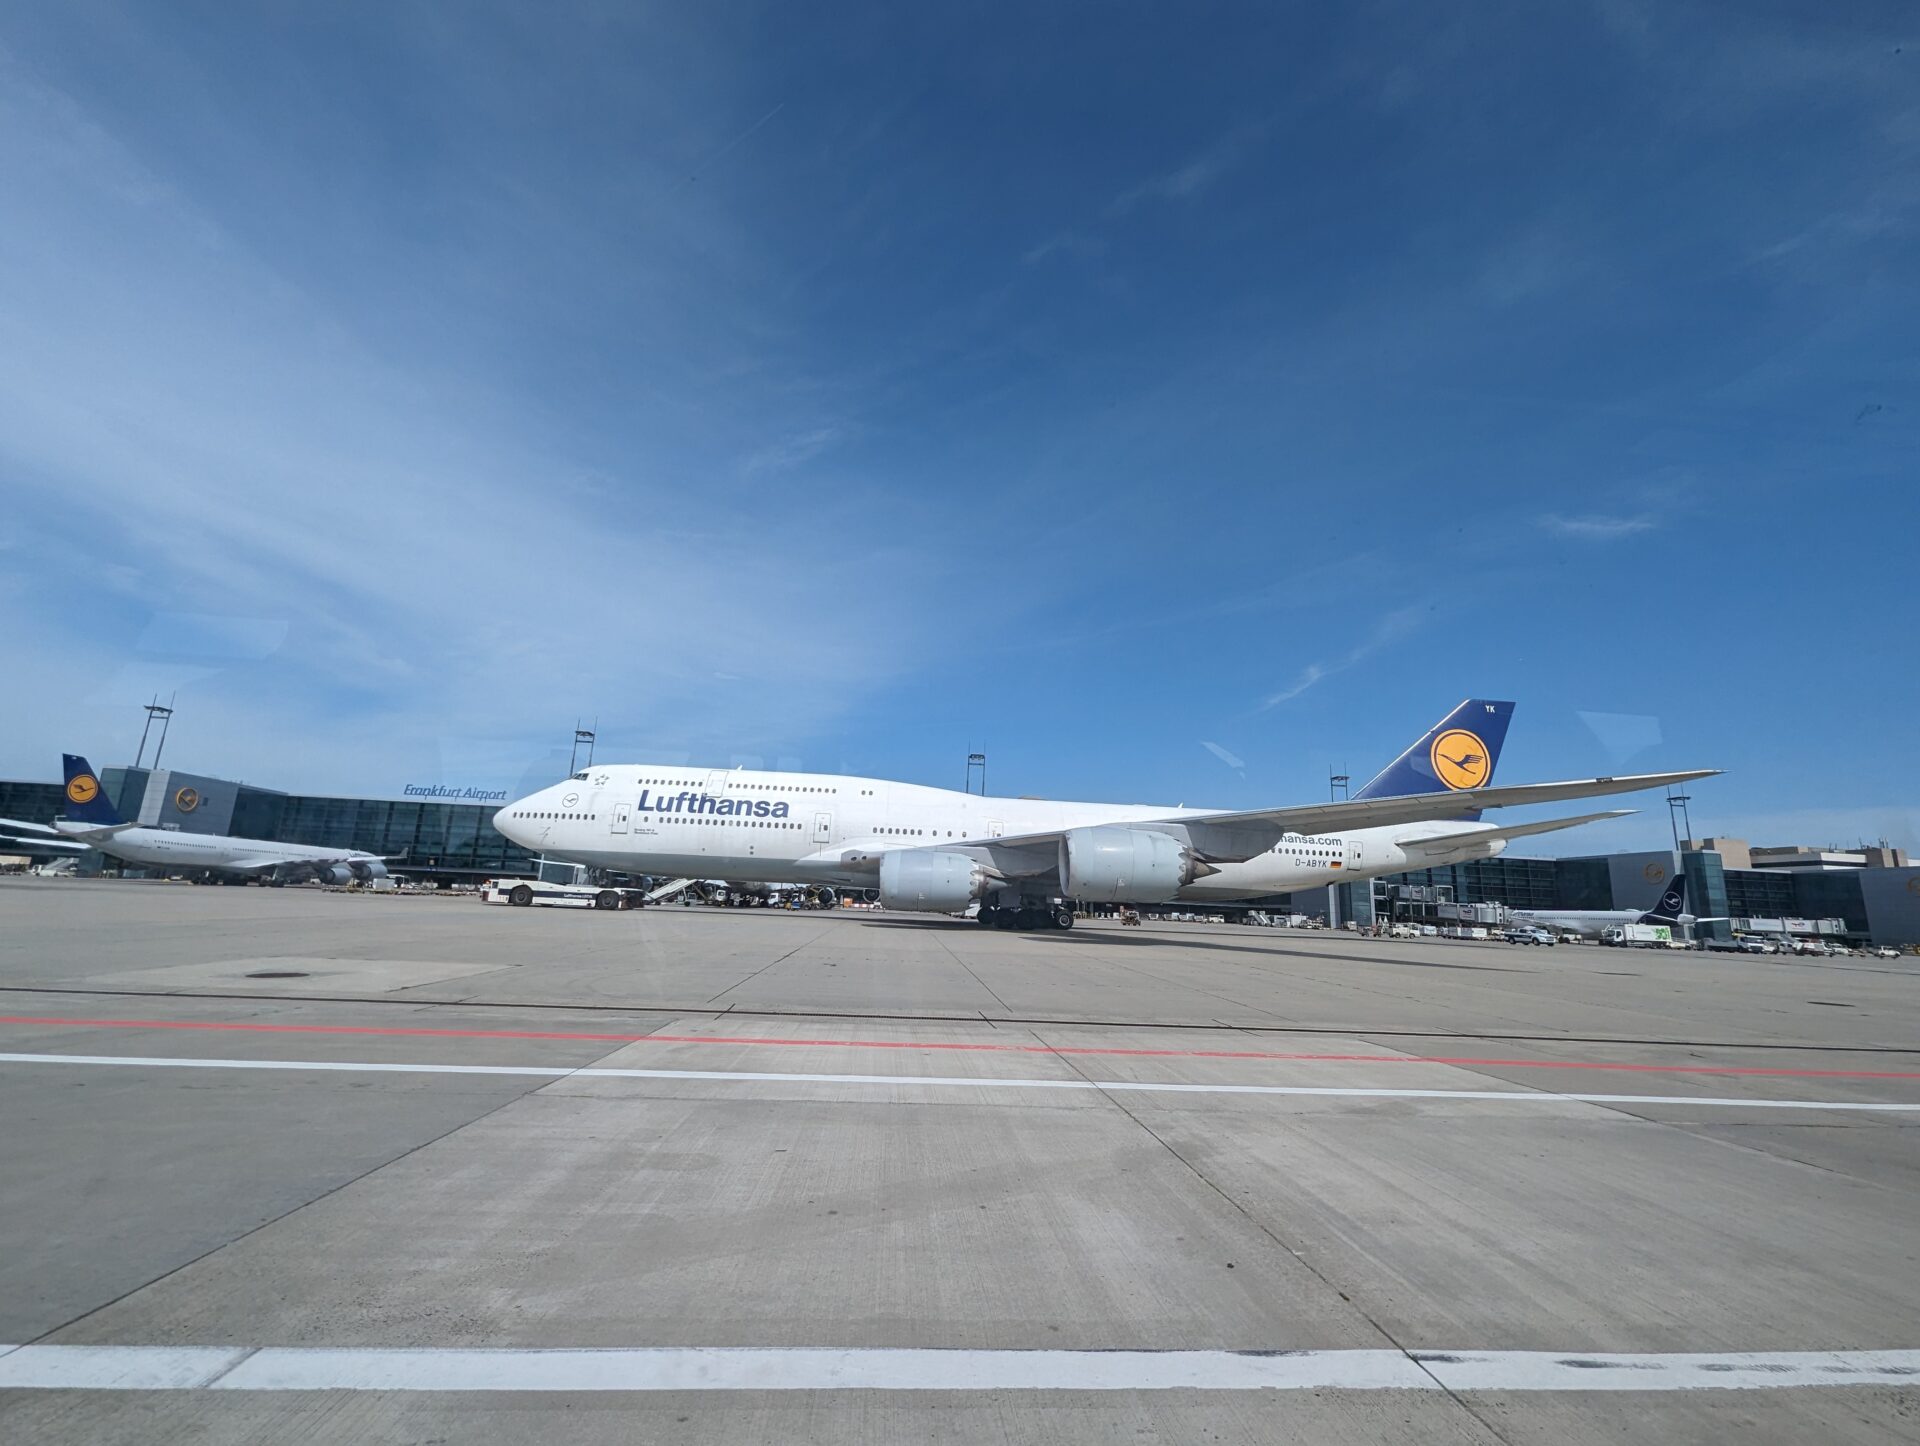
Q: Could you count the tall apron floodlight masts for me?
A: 5